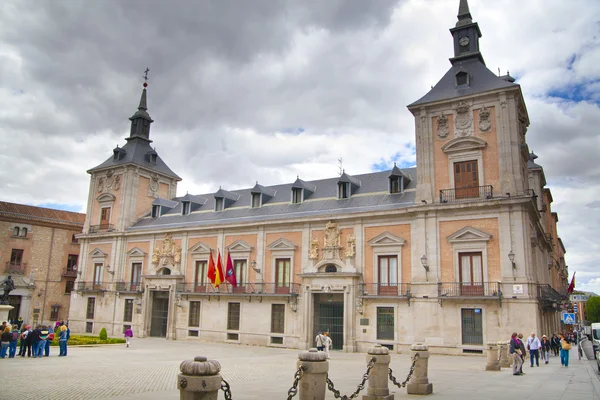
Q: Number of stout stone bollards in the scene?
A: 6